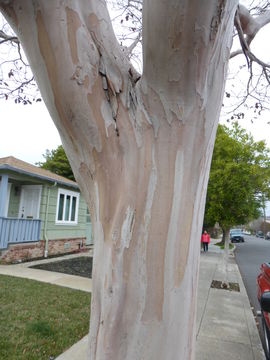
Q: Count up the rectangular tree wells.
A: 1